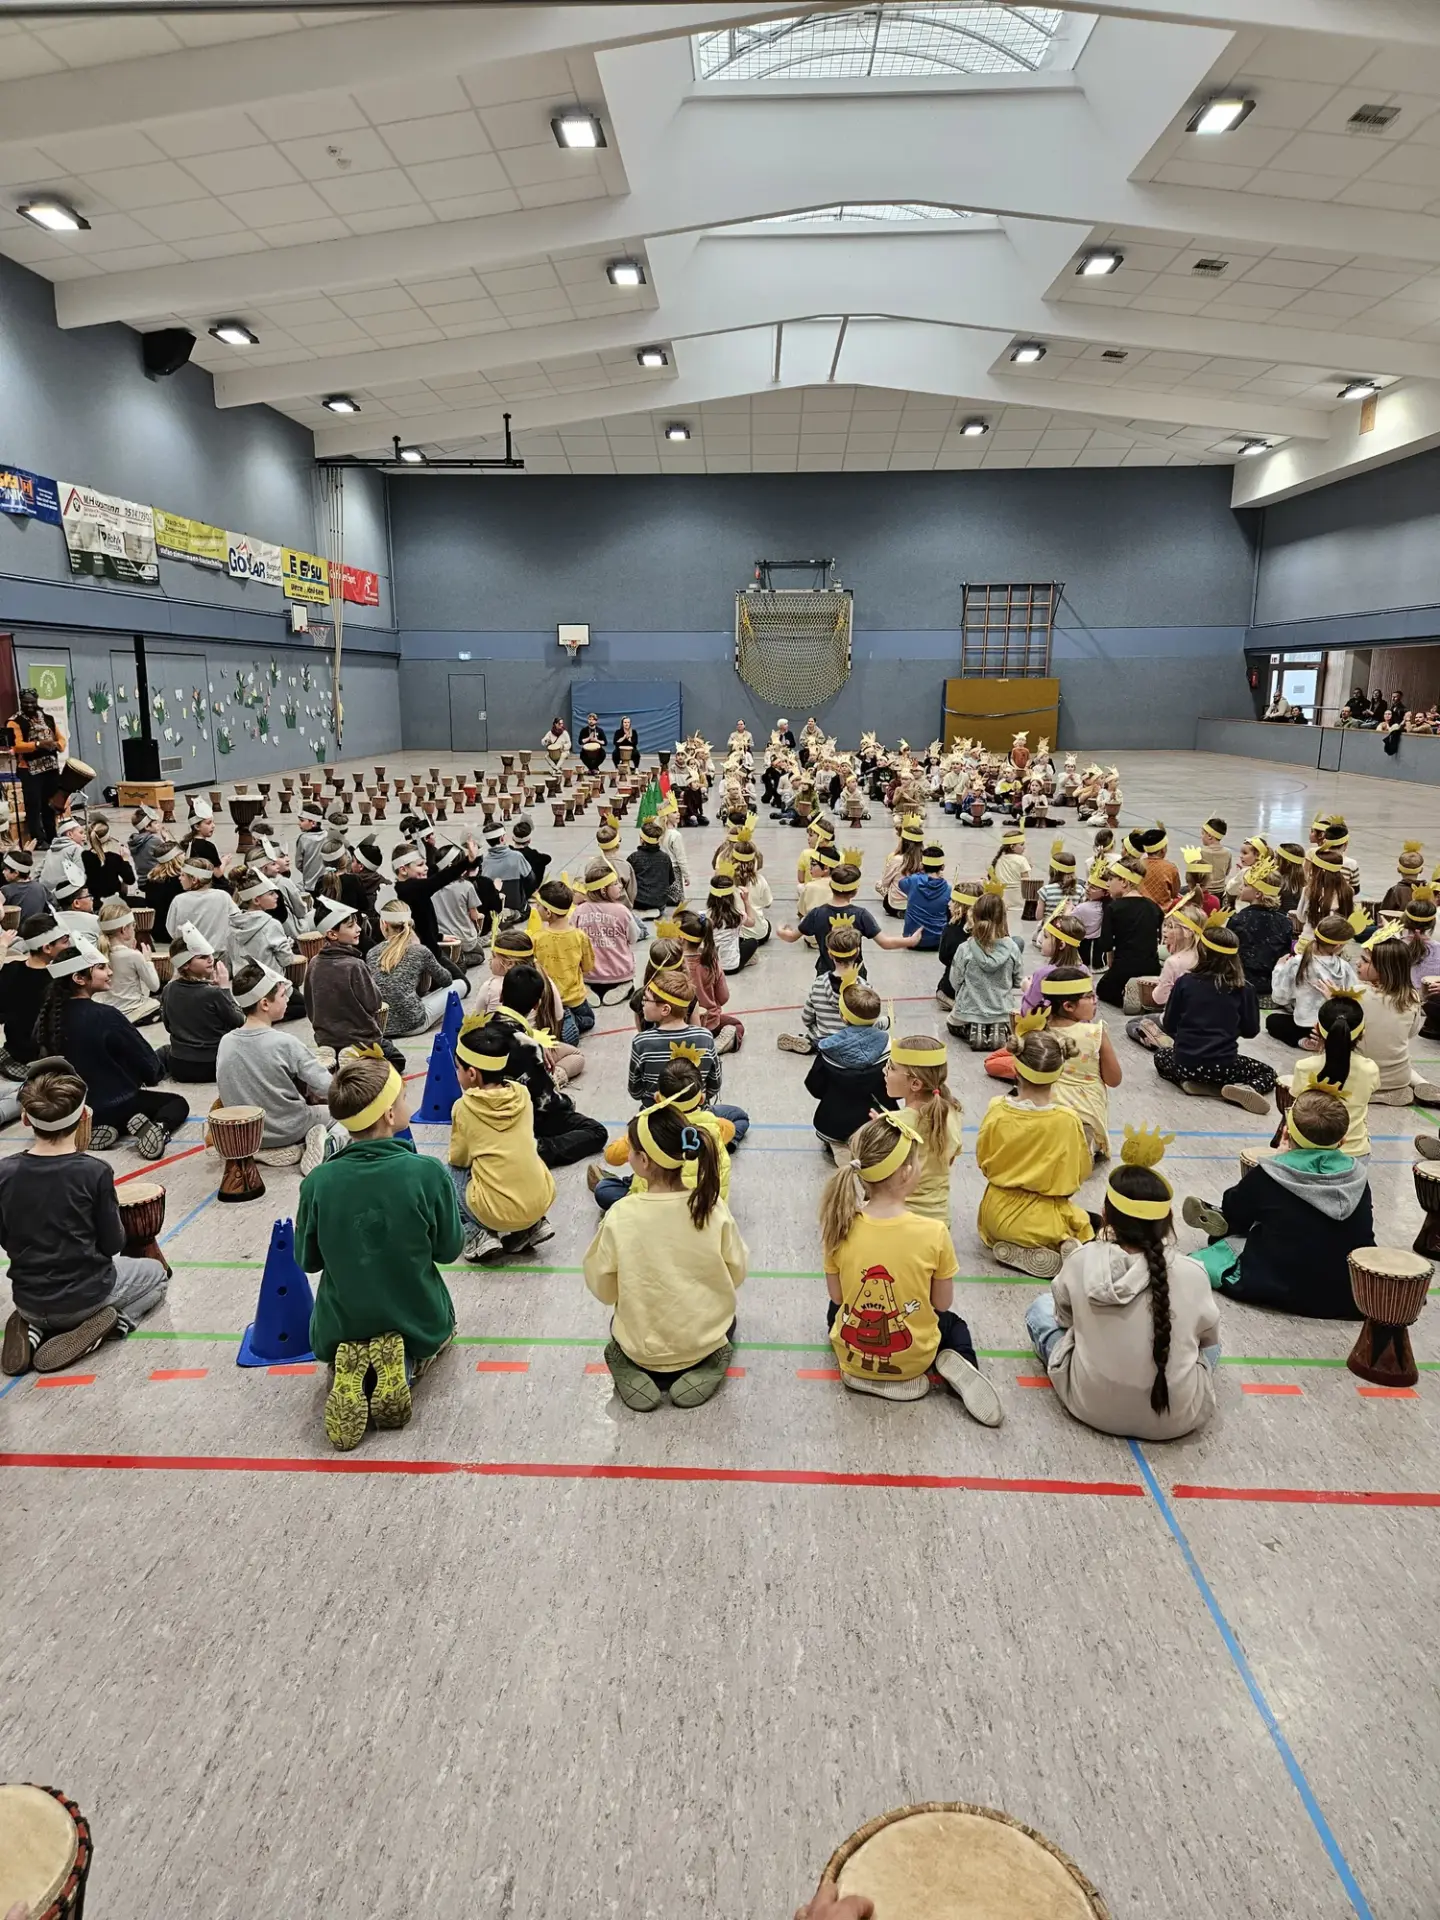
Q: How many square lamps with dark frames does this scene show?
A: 14